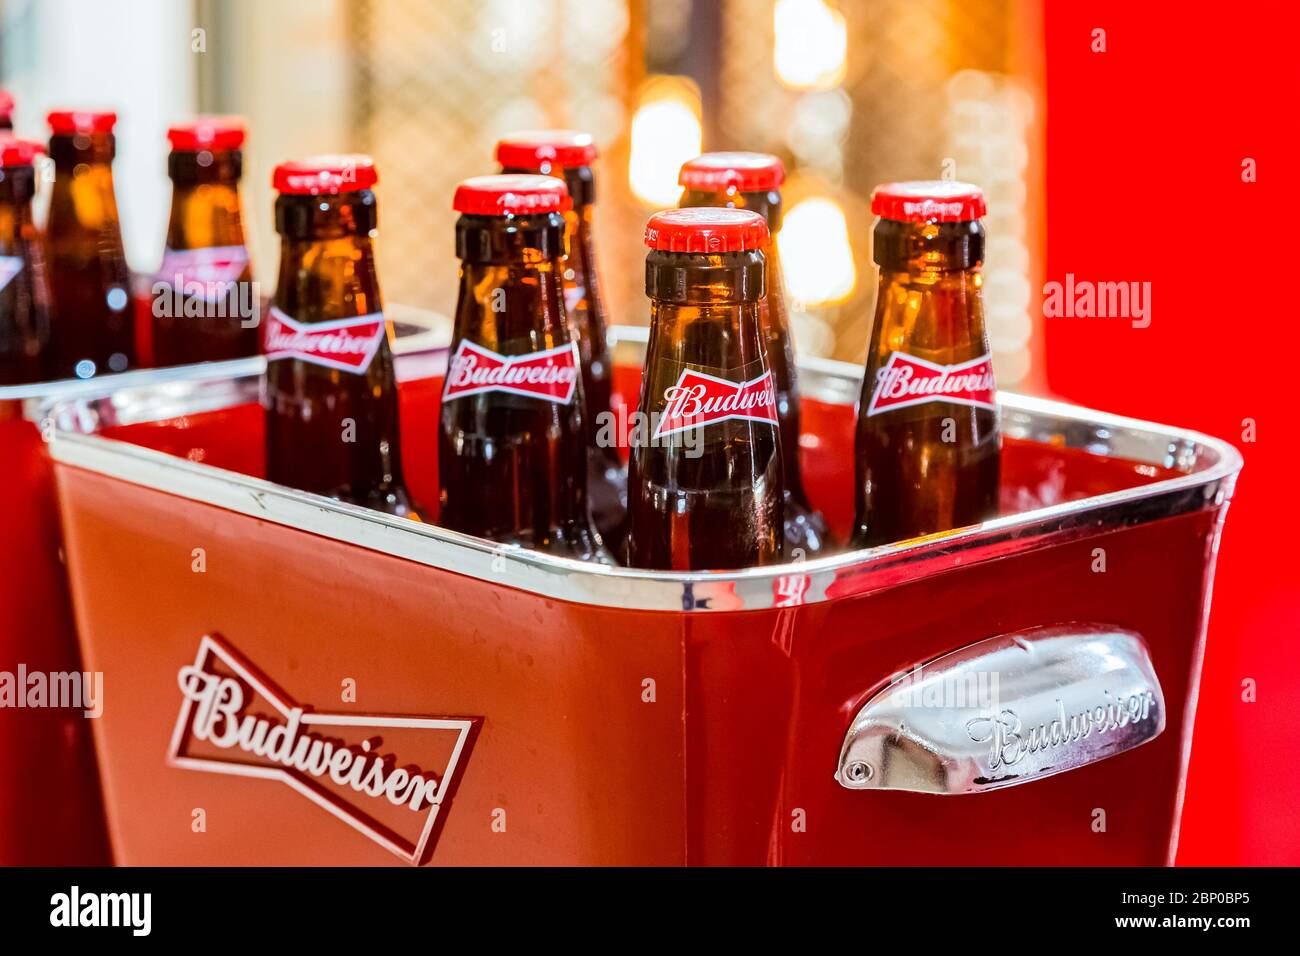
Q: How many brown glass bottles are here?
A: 10